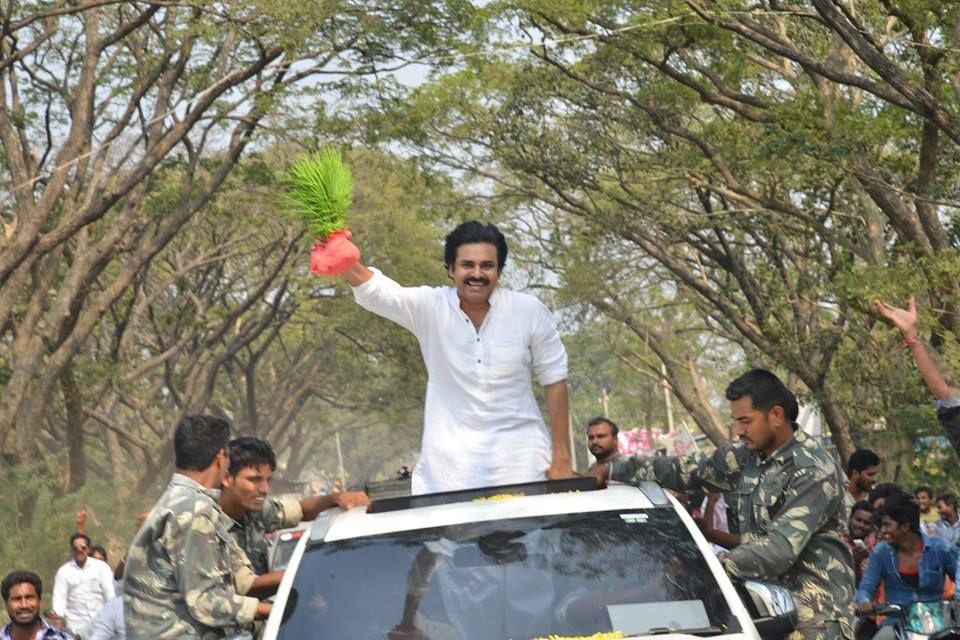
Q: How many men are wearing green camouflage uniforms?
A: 3